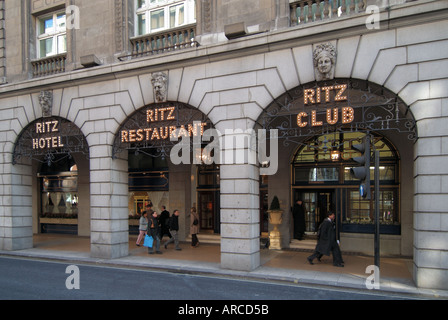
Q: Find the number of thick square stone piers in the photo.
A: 4